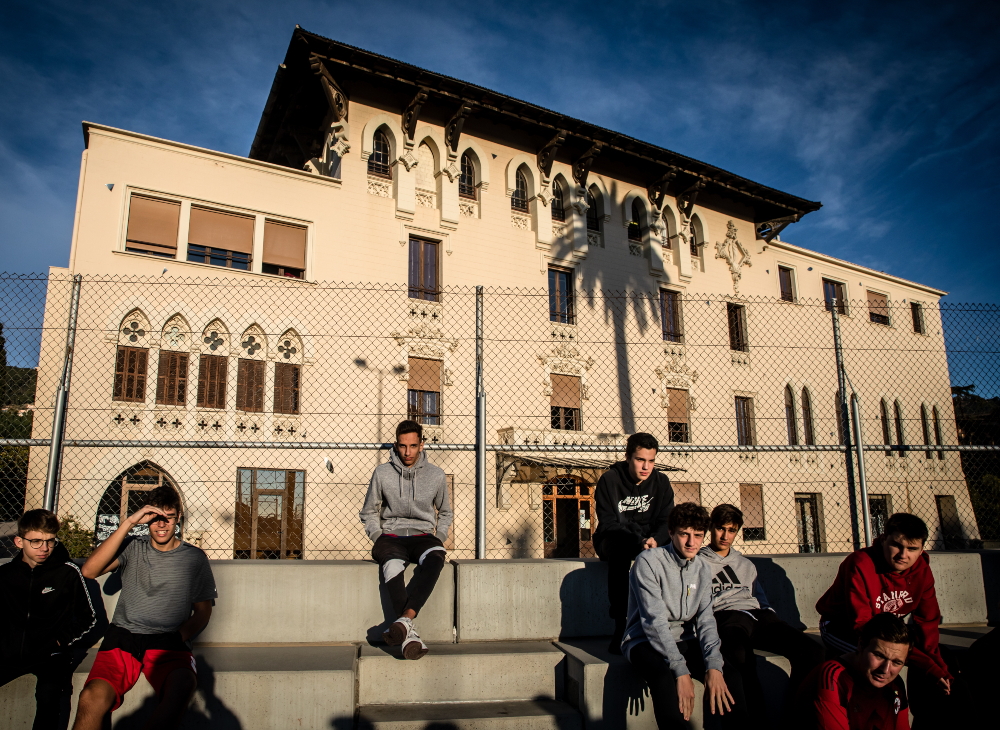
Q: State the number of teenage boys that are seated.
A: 8